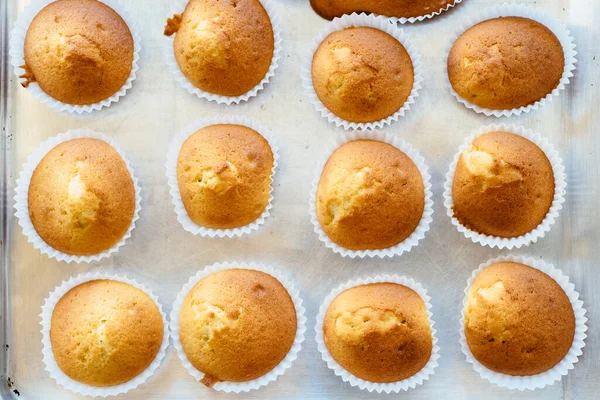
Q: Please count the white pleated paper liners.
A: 13